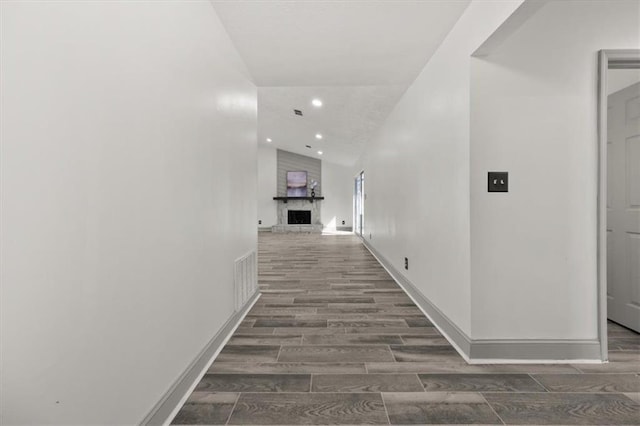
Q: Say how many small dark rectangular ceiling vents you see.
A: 2